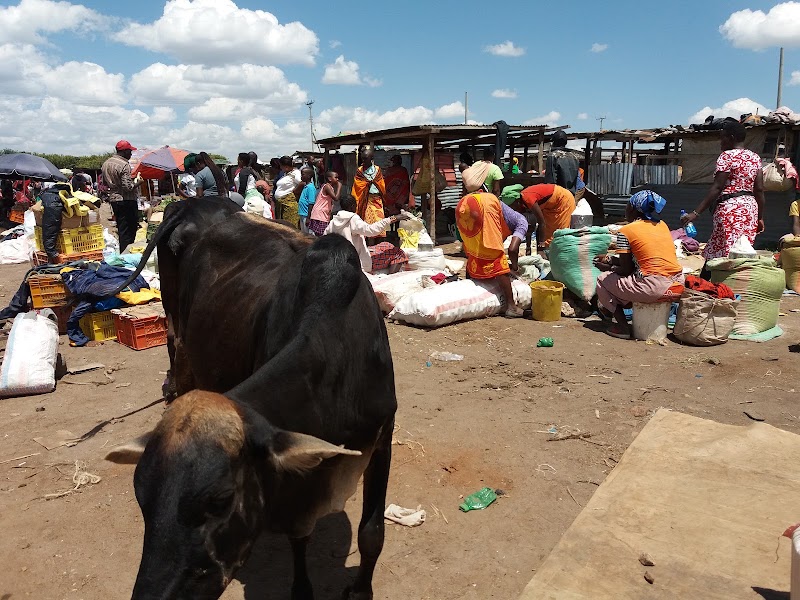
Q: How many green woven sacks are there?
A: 2